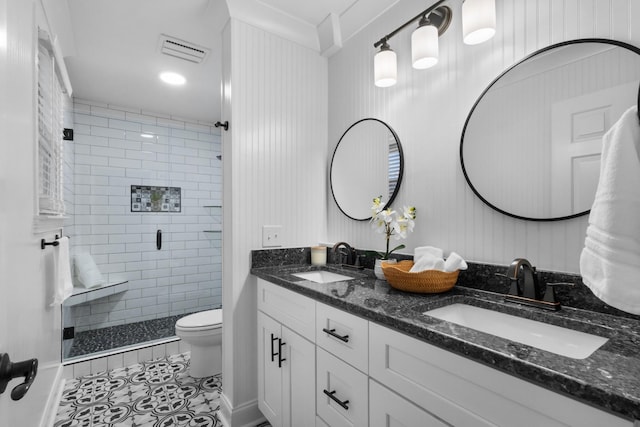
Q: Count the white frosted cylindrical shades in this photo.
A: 3